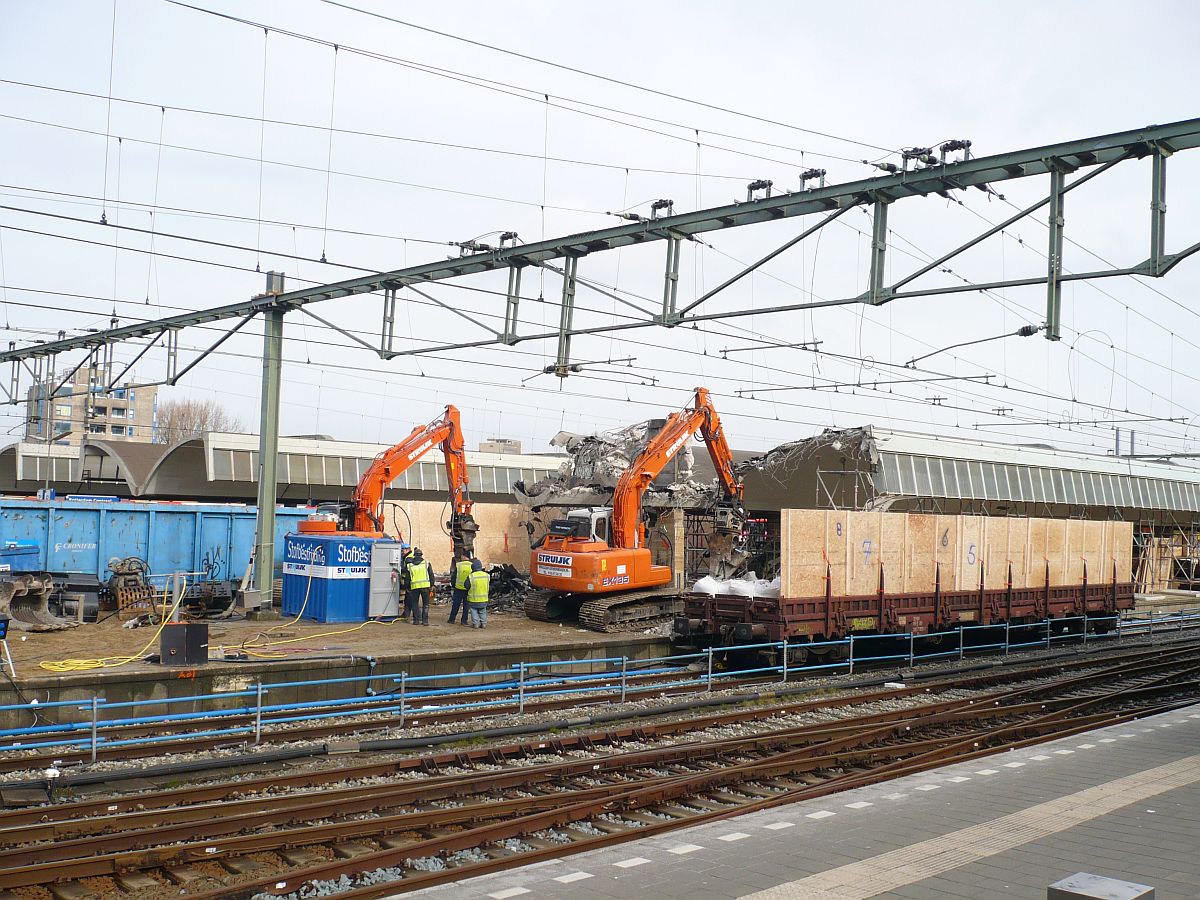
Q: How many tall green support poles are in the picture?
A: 1